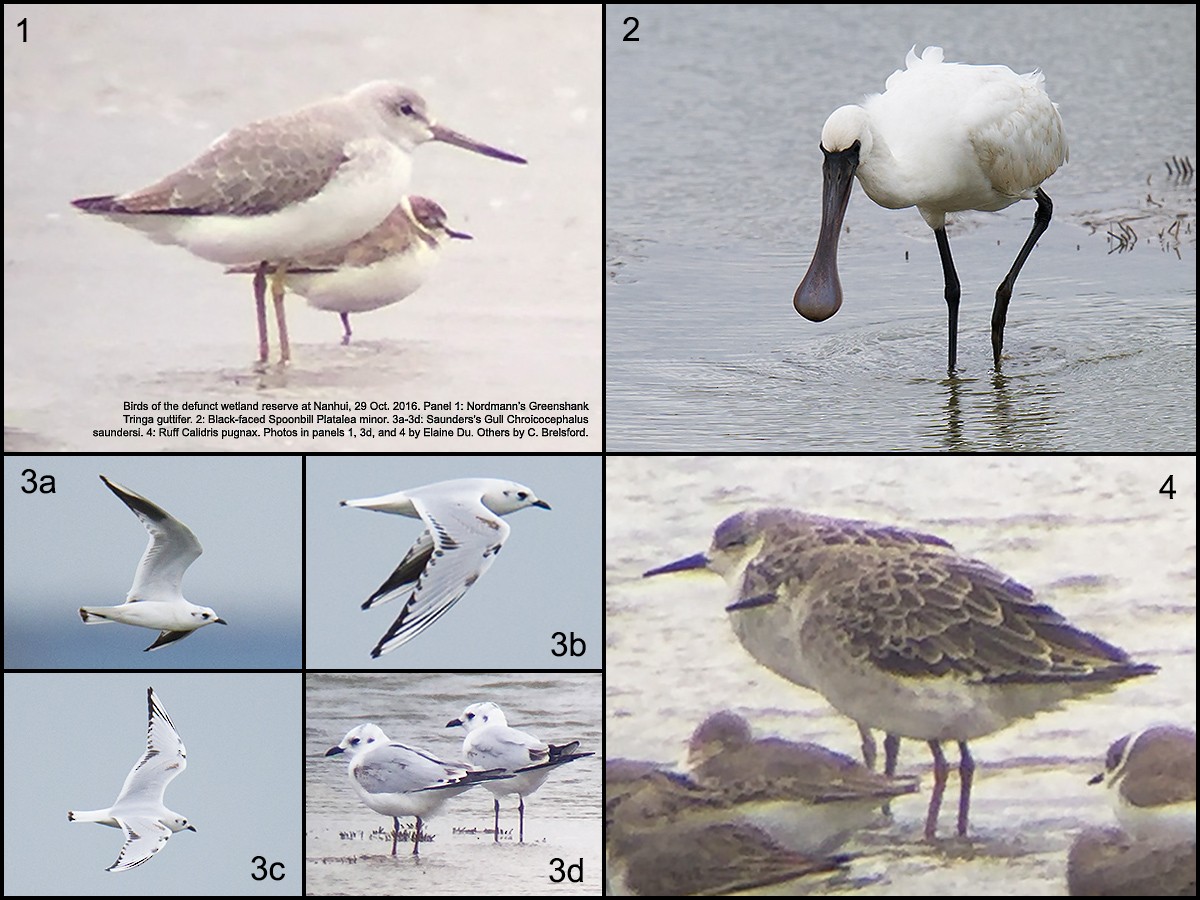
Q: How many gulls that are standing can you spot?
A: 2